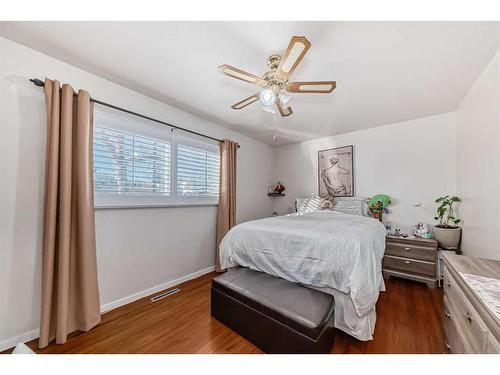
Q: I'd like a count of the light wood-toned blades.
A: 5